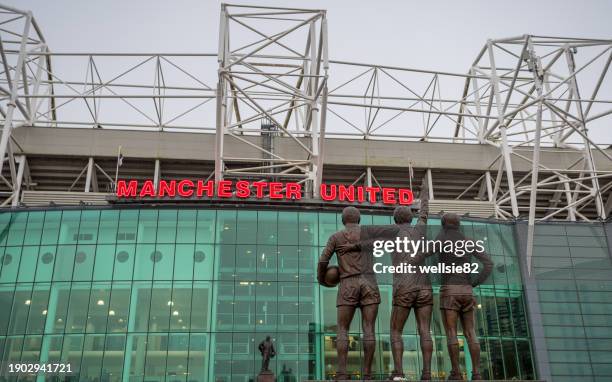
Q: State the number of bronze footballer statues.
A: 3